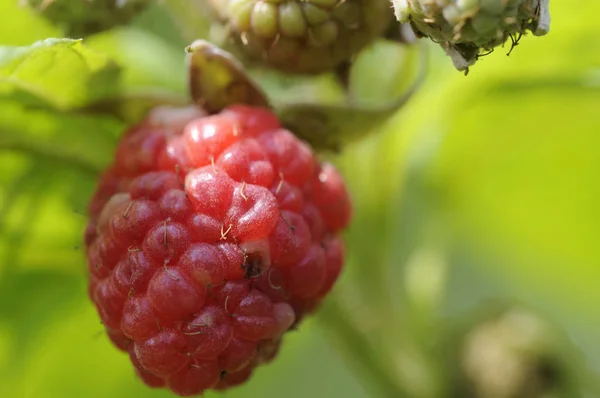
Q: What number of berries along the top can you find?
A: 3